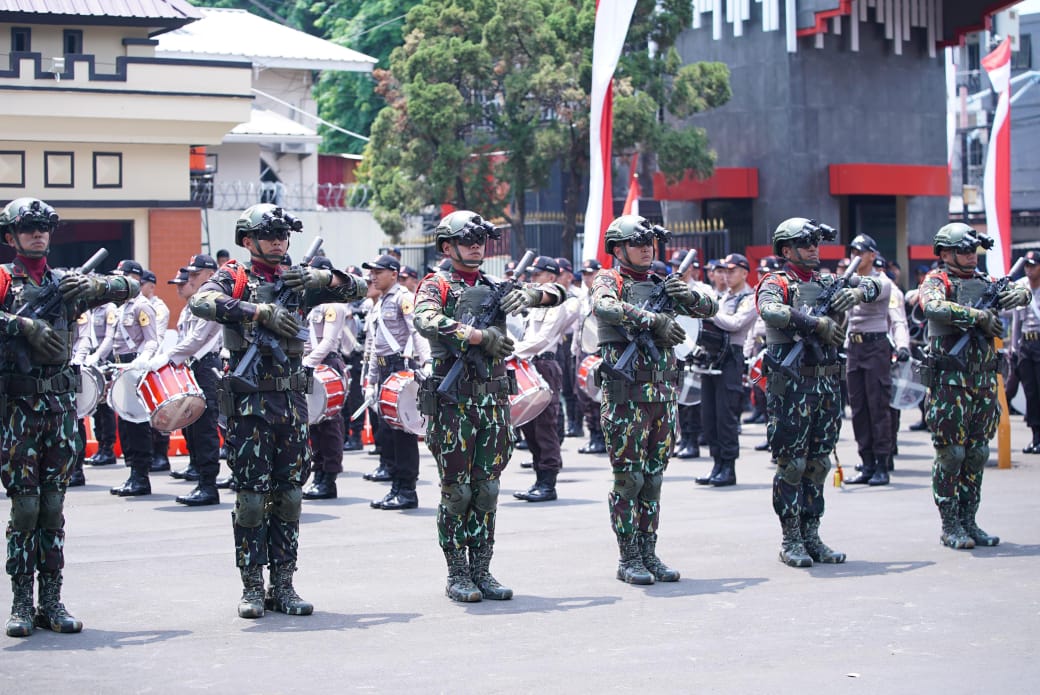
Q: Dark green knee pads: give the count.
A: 12